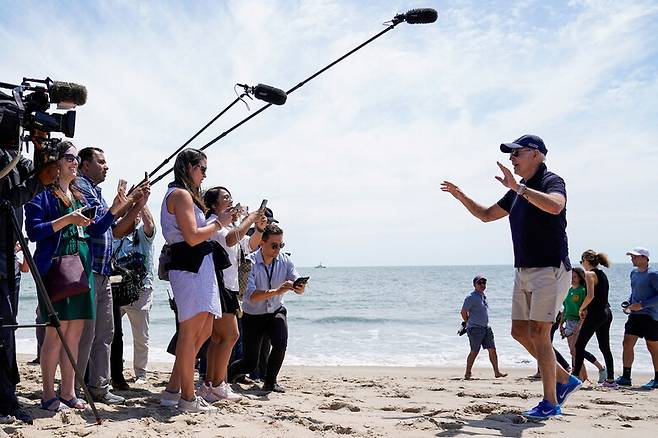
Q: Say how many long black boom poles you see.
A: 2